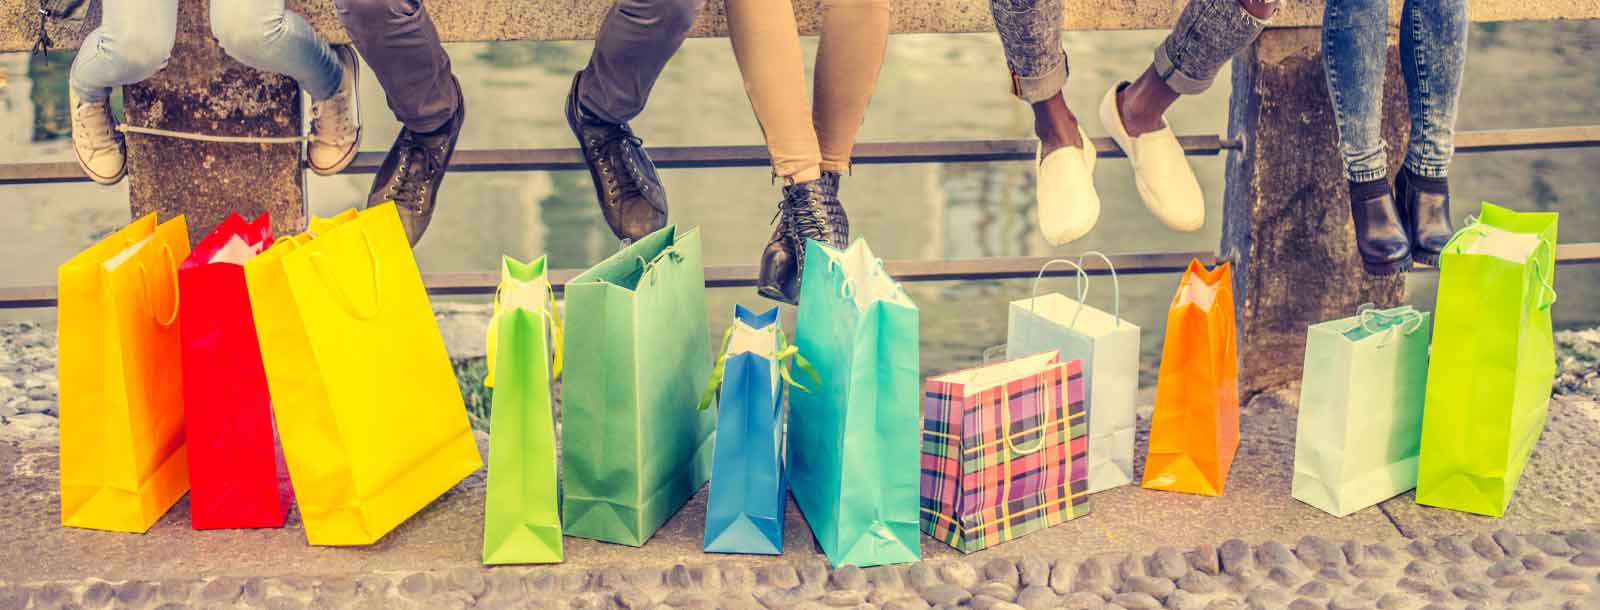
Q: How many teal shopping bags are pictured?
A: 1